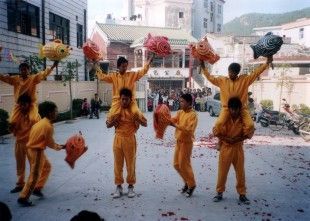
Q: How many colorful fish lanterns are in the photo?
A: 7